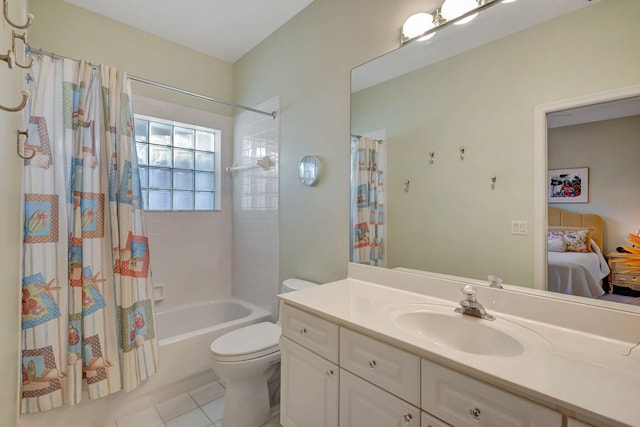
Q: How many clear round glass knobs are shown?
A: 5